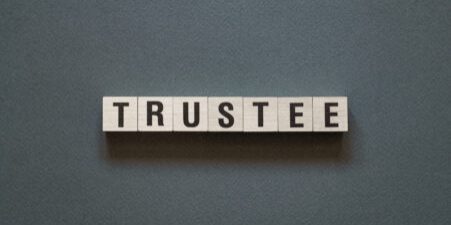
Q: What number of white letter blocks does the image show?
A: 7